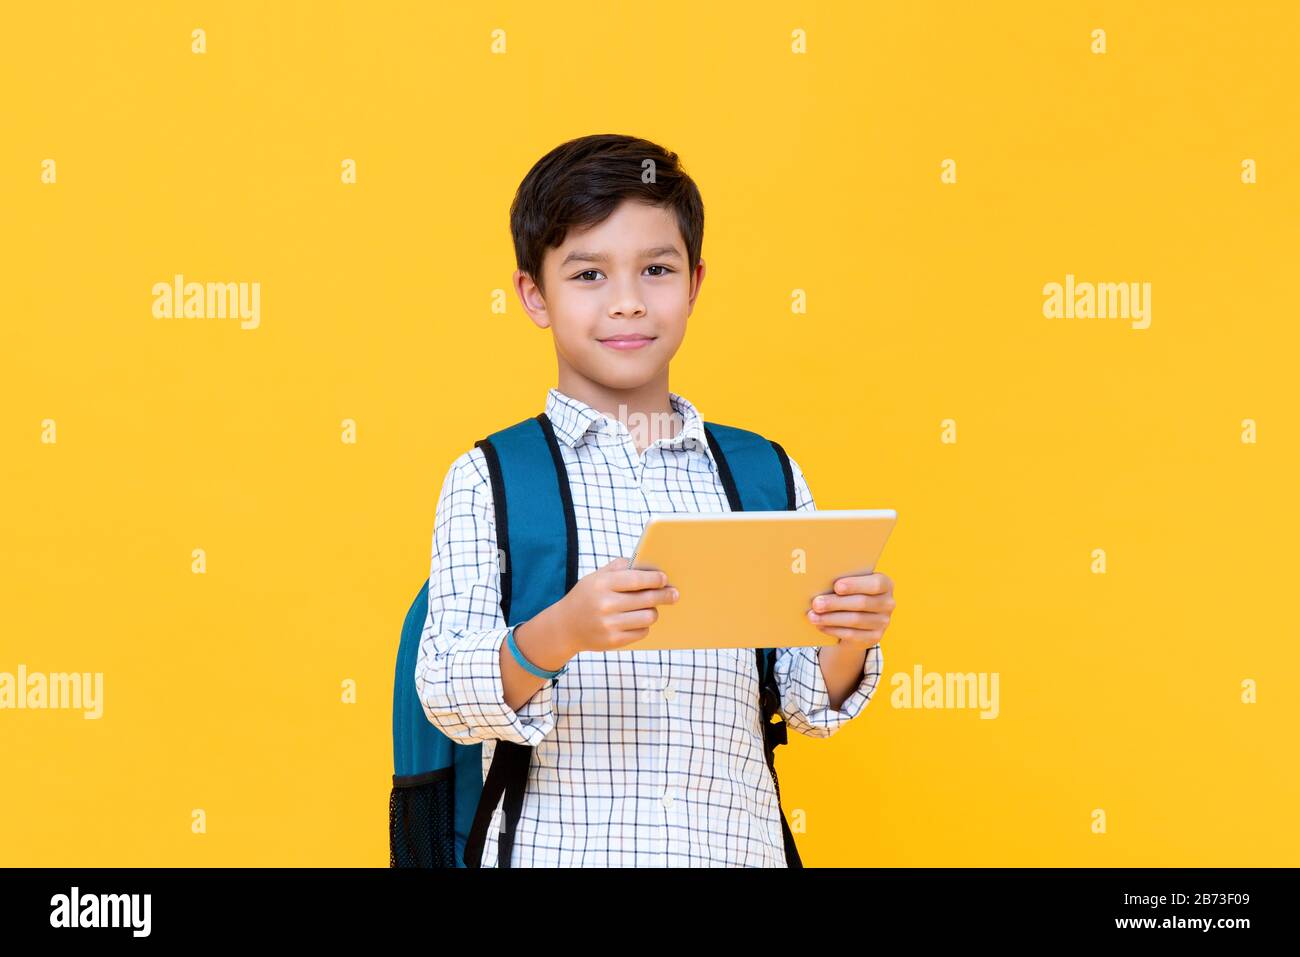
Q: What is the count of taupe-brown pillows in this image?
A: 0